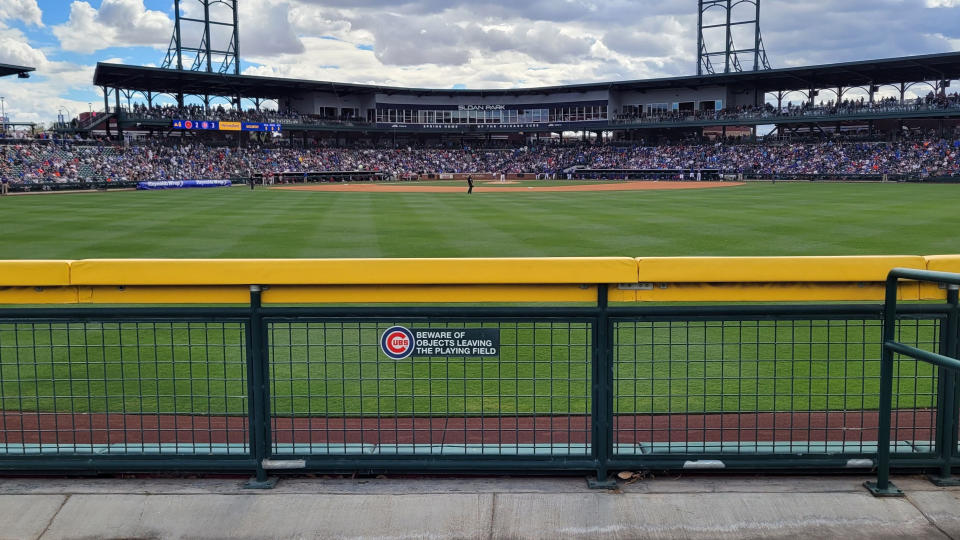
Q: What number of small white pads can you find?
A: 3